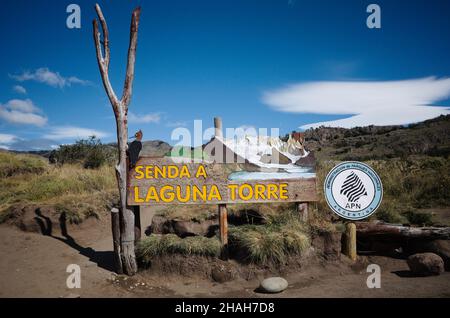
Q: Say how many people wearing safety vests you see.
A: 0